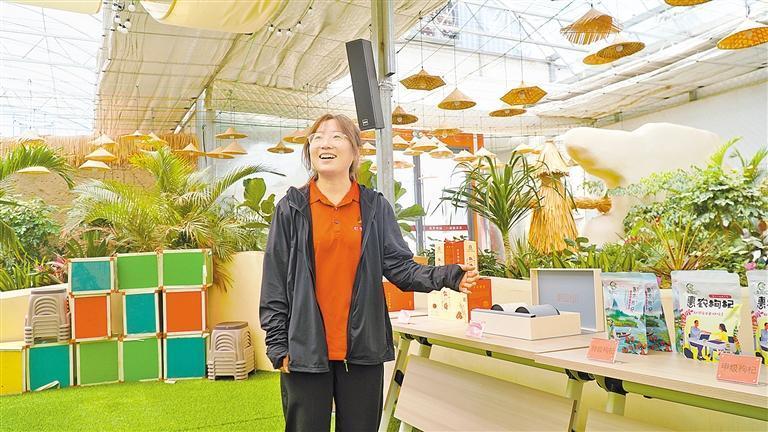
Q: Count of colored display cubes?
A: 11